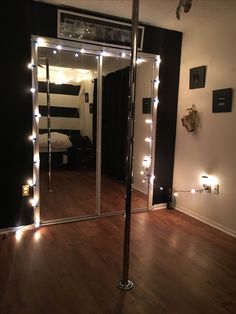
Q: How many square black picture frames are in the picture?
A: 2